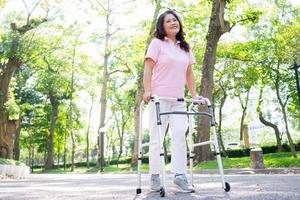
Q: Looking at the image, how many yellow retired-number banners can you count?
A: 0